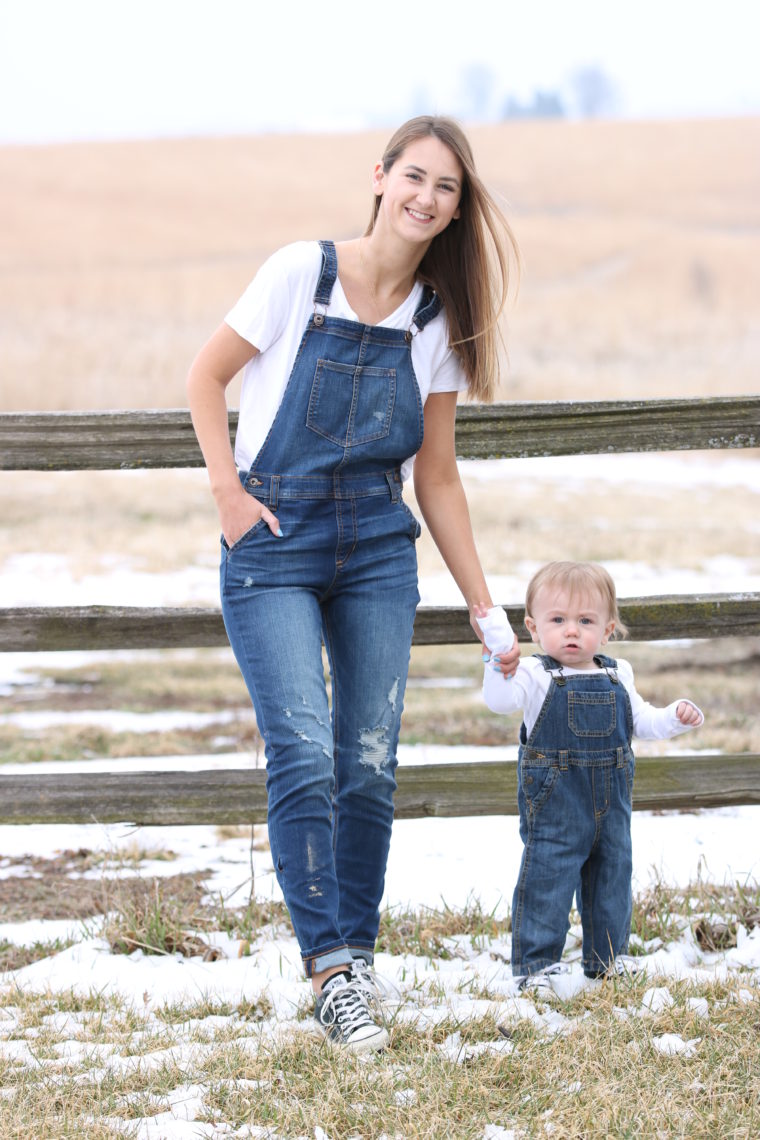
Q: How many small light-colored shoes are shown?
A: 2